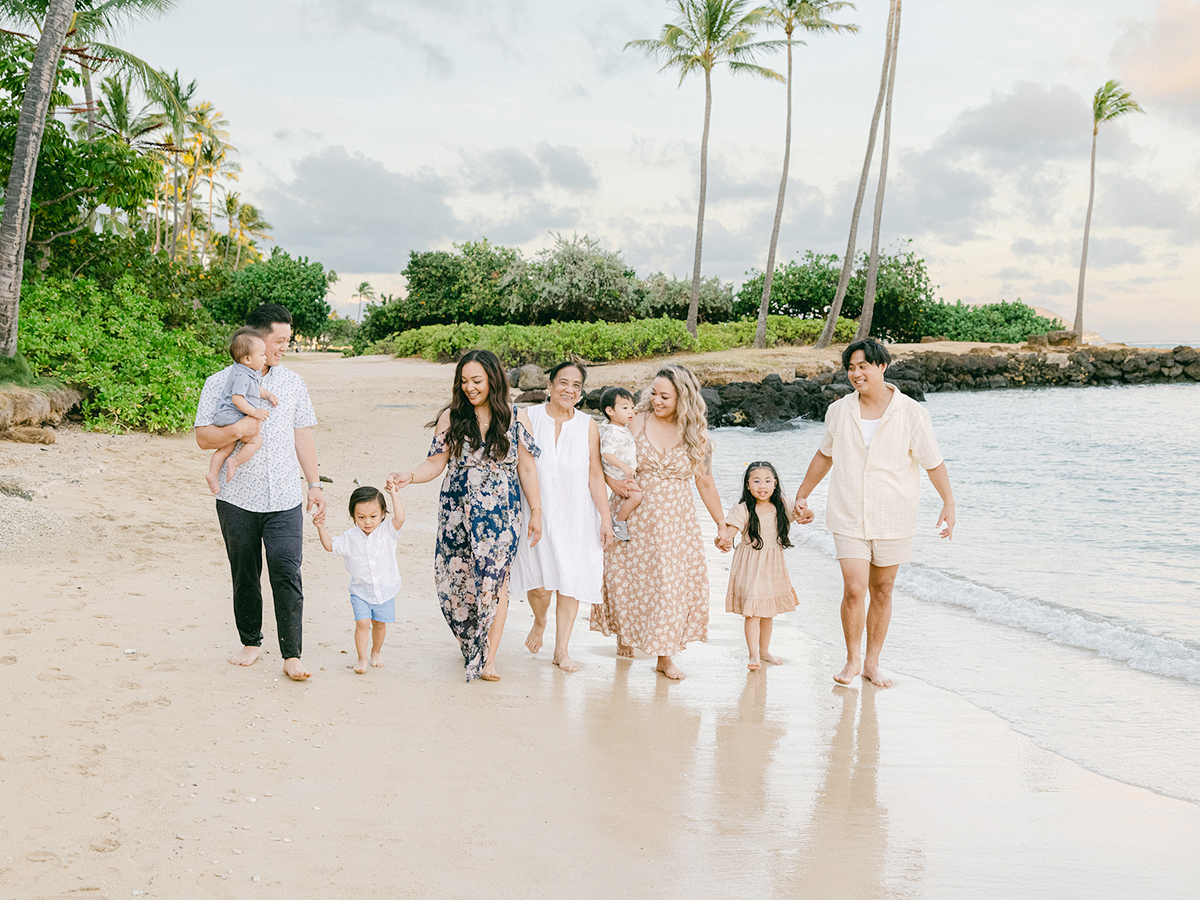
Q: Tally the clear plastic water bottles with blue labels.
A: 0